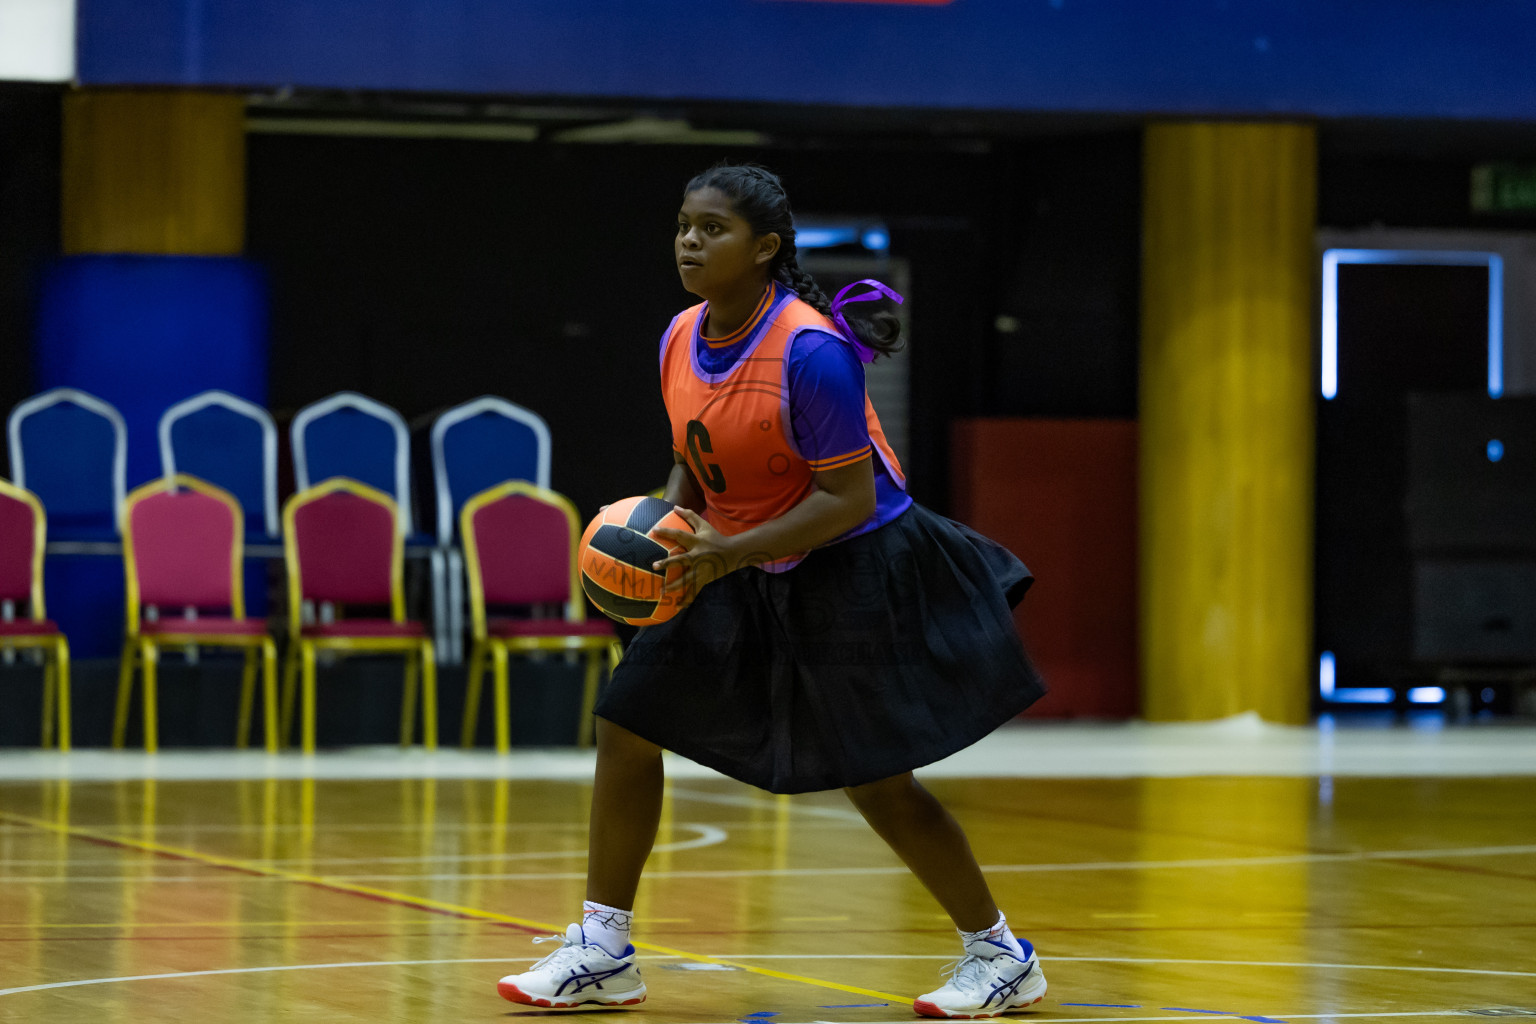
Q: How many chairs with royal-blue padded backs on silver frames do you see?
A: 4